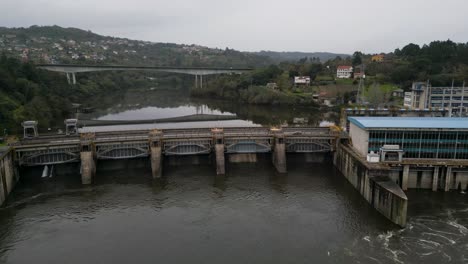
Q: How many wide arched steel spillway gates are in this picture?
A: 5